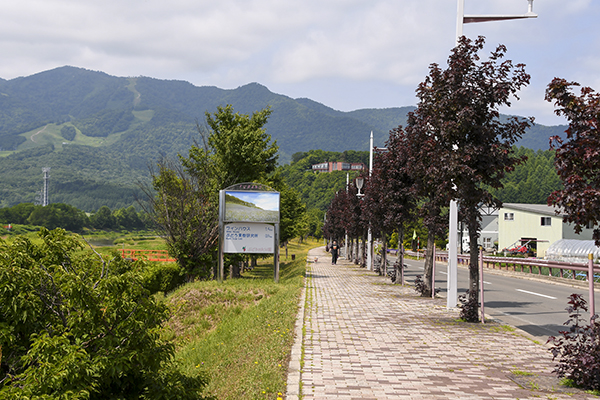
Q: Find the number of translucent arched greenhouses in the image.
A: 1